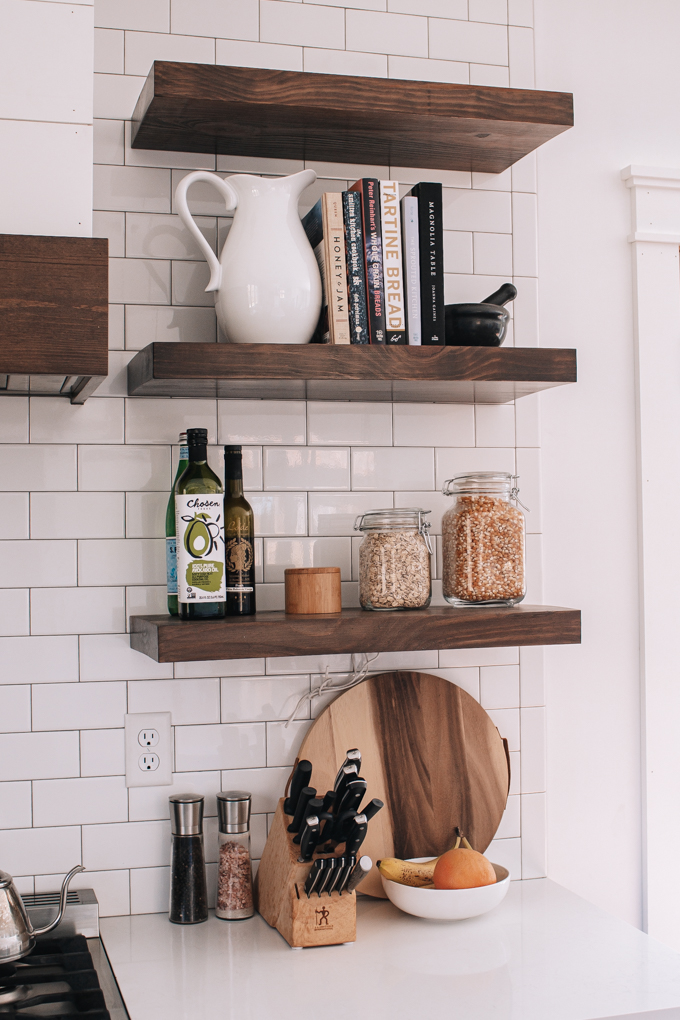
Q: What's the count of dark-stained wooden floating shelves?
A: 3